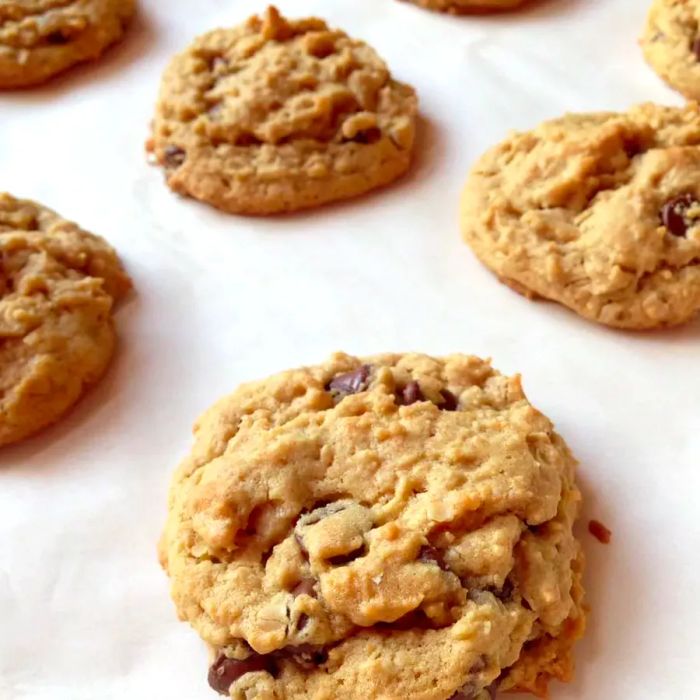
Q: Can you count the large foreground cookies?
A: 1